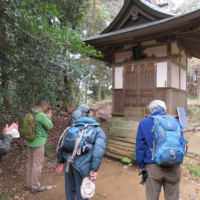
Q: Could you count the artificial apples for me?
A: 0